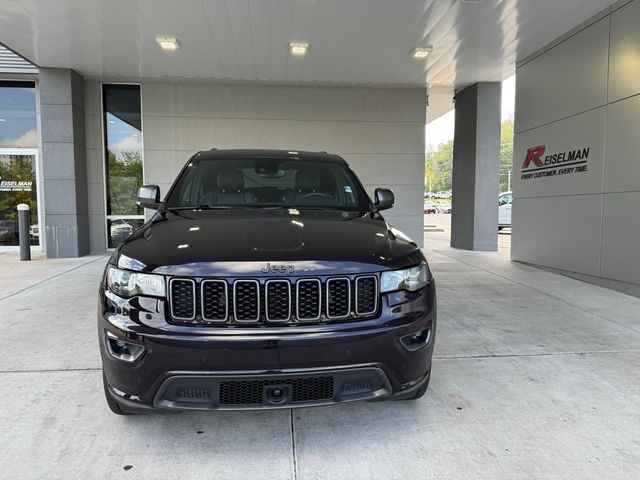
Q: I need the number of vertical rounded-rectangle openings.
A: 7